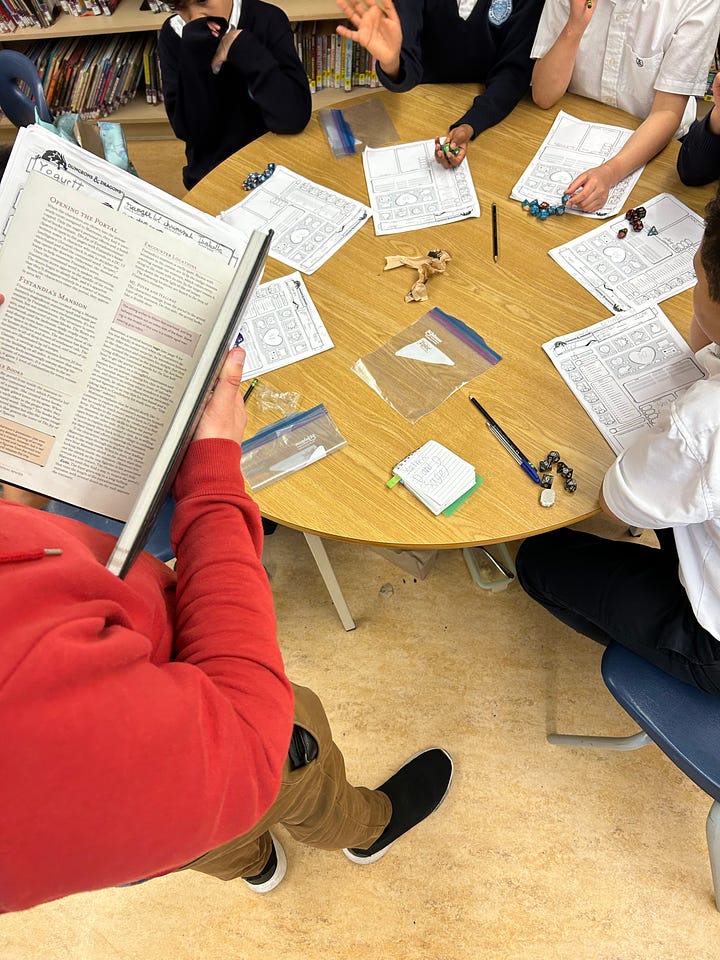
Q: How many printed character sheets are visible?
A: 7